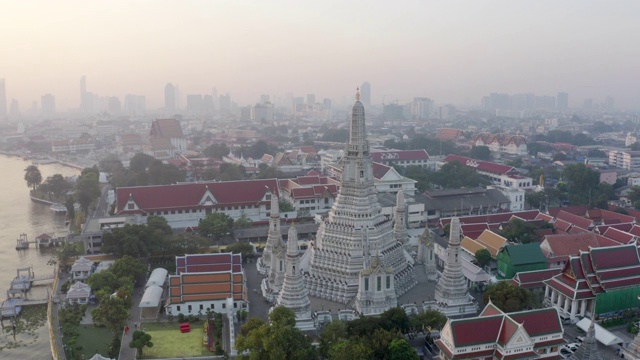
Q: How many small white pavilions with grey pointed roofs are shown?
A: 2